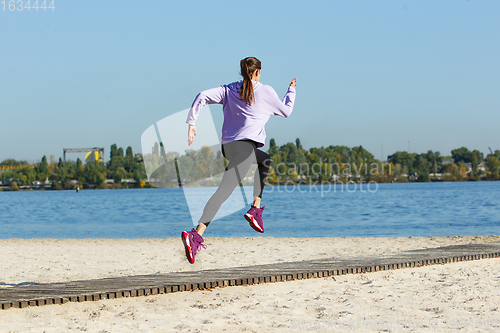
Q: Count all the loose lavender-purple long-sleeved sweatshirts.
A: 1